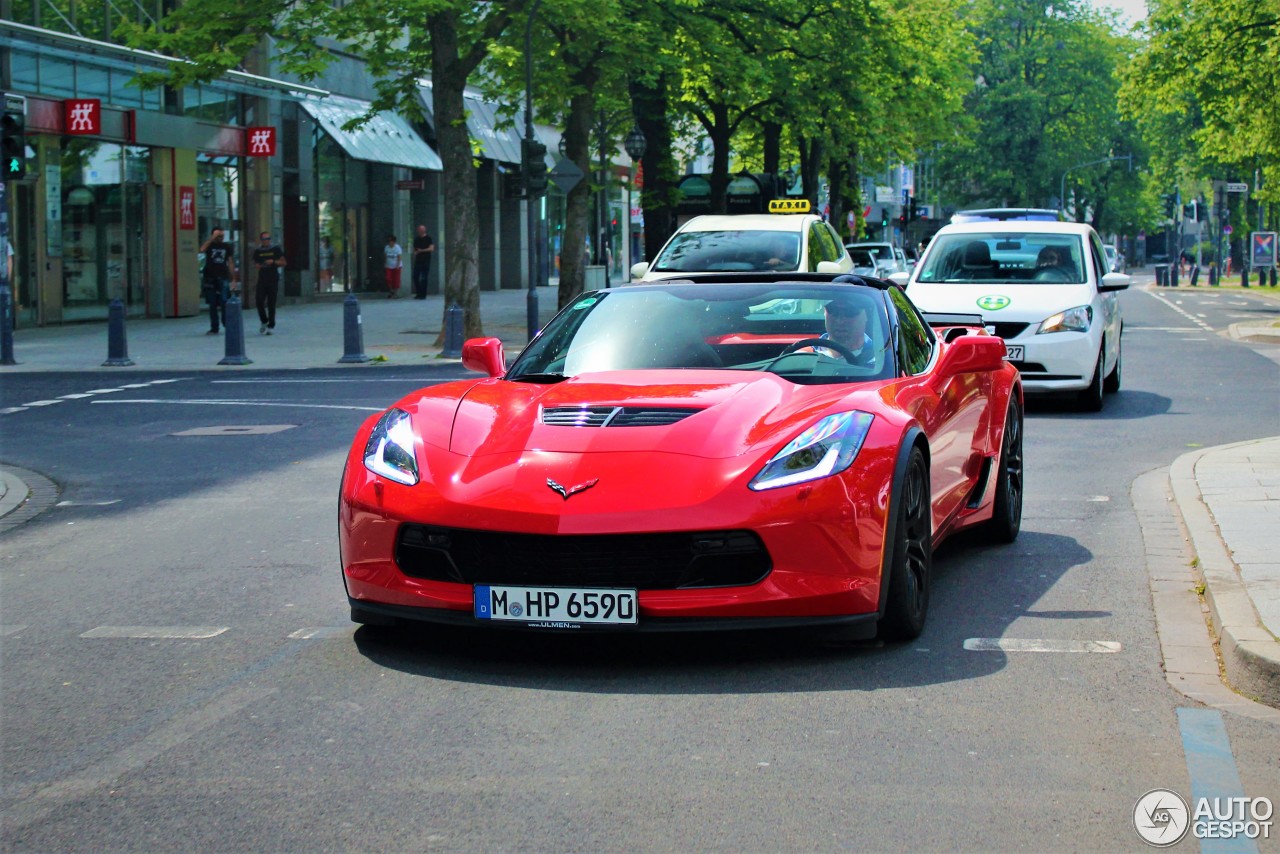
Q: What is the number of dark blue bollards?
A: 4